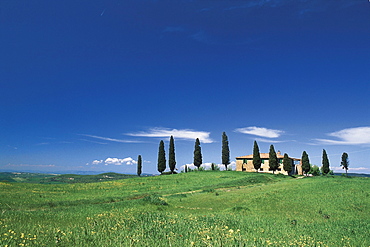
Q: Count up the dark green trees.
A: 11